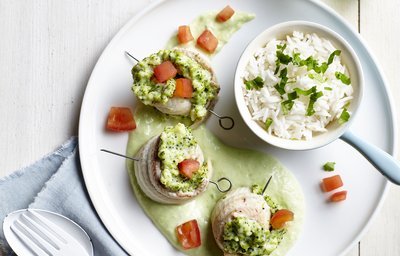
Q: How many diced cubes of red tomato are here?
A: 11